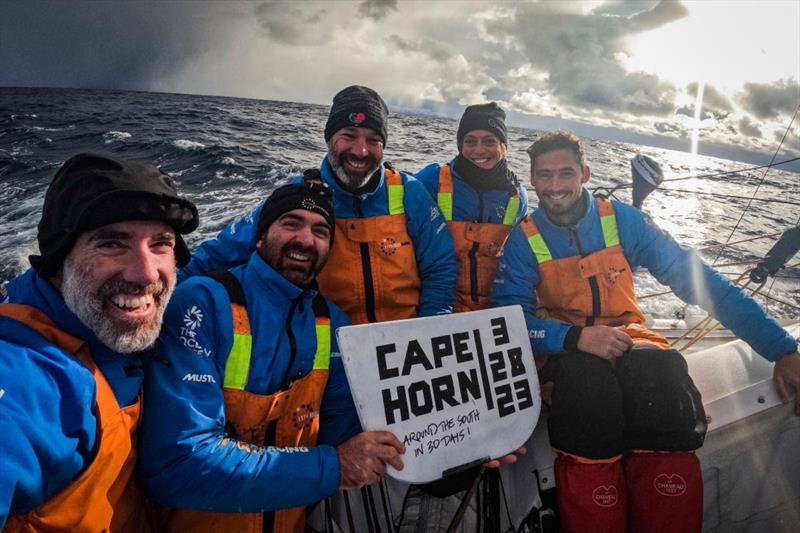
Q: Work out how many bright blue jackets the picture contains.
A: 5